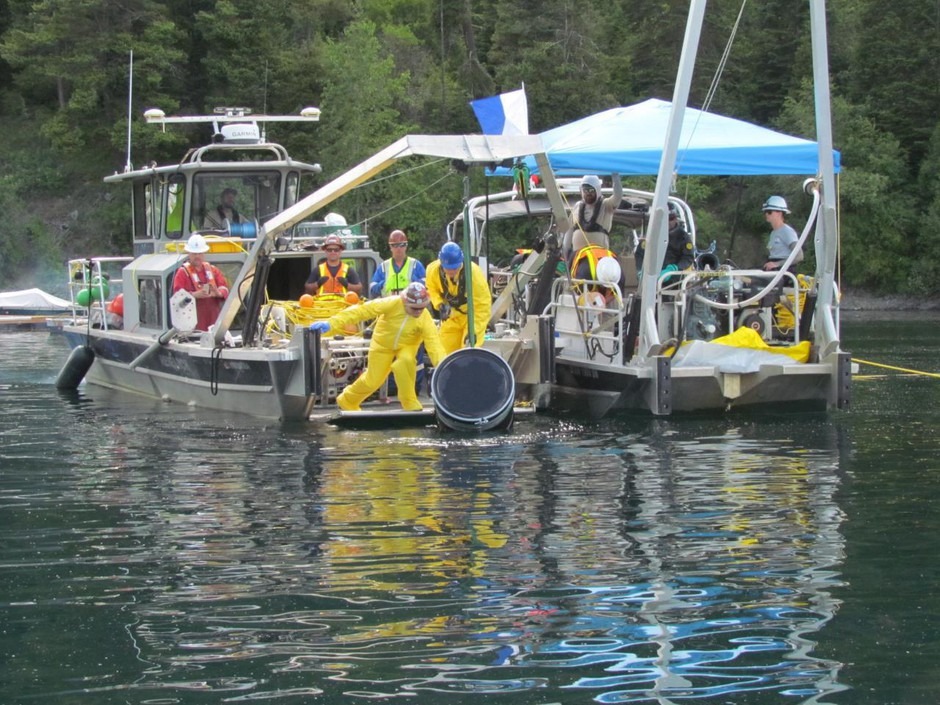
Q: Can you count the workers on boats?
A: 10